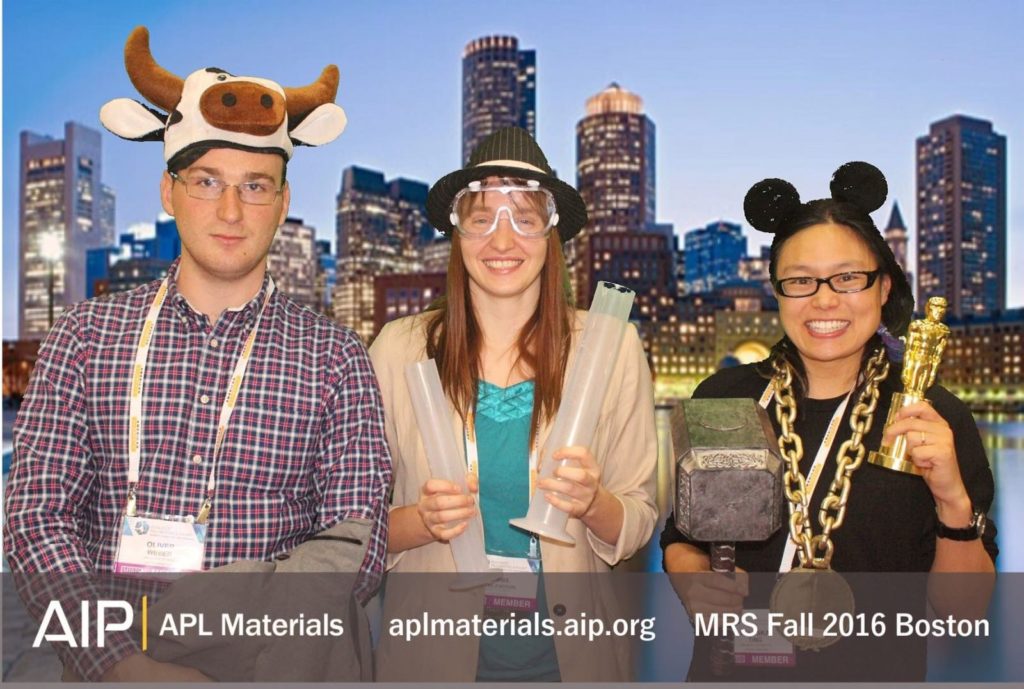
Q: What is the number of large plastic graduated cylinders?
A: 2